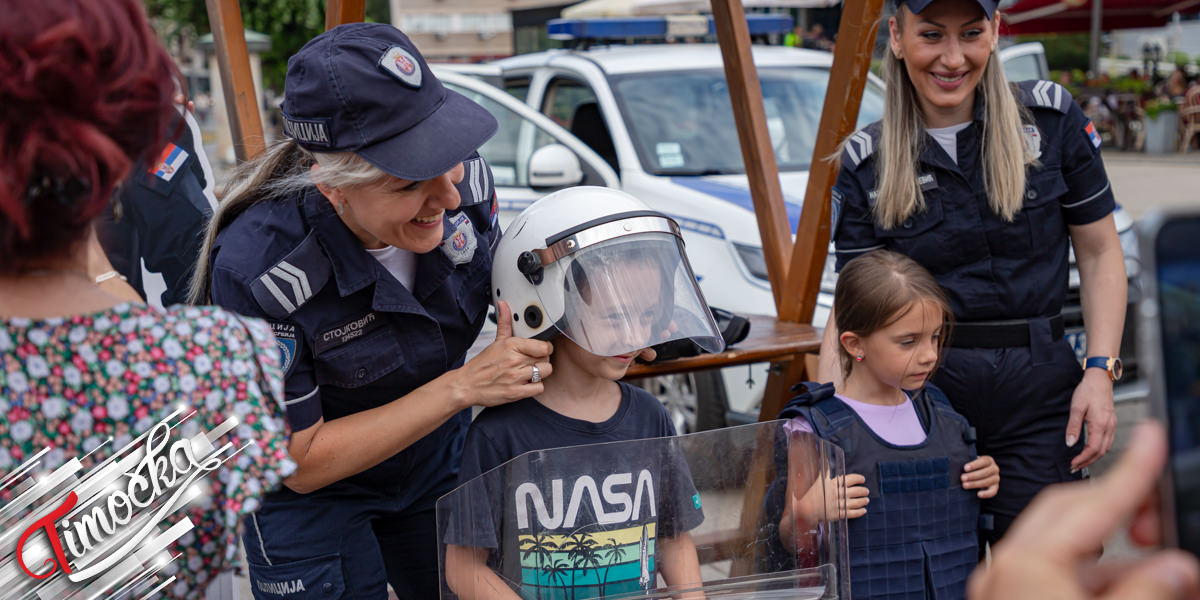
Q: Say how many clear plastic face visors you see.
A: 1